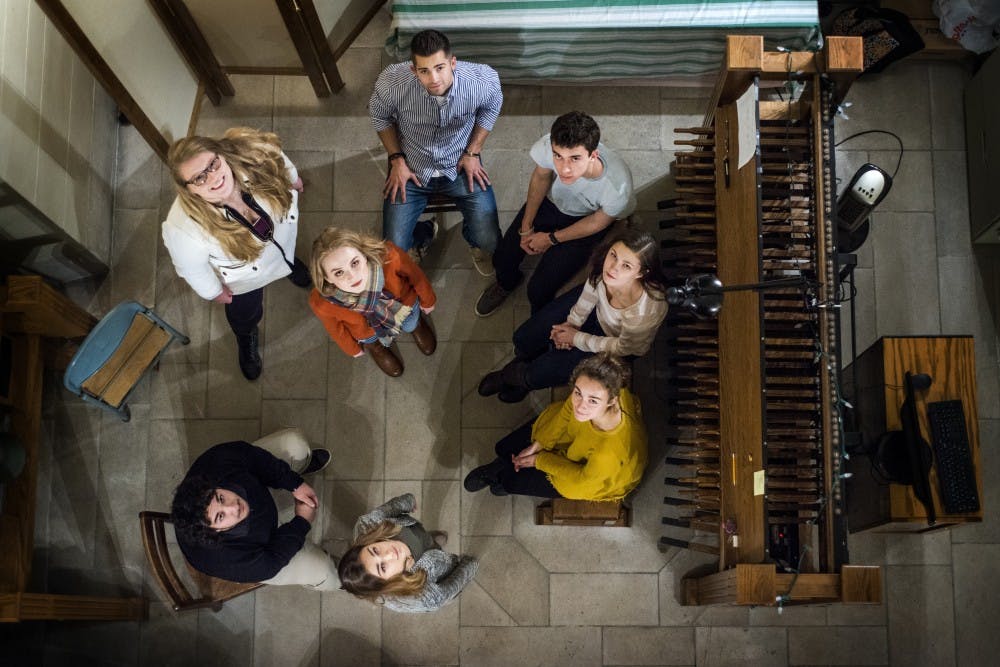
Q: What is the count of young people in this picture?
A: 8